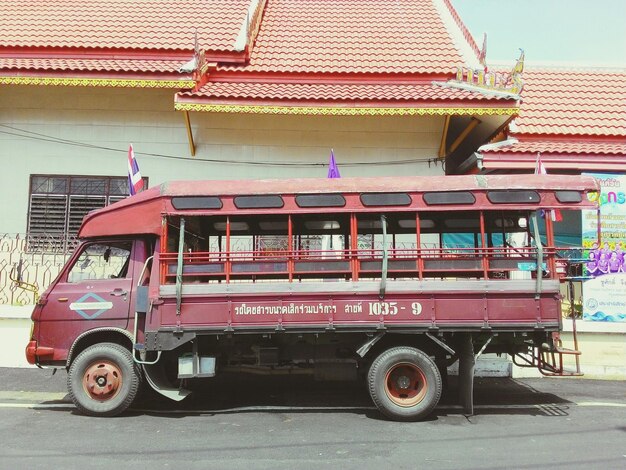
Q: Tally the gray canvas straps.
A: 3